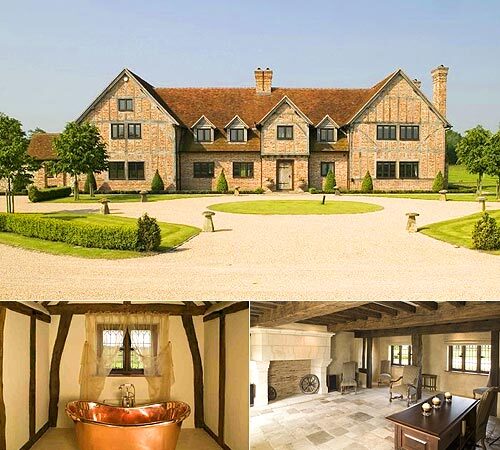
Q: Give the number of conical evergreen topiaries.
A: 6